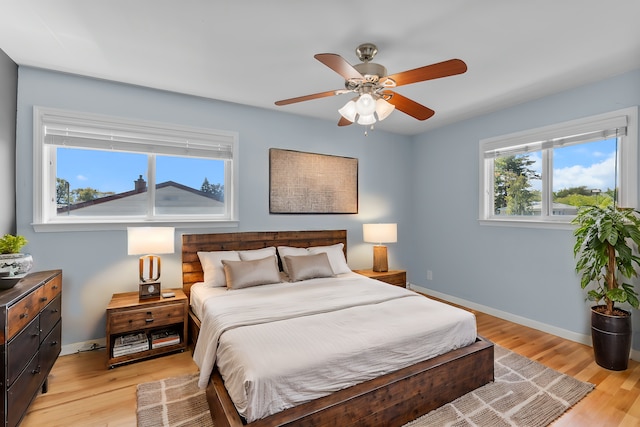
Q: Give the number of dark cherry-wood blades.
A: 5